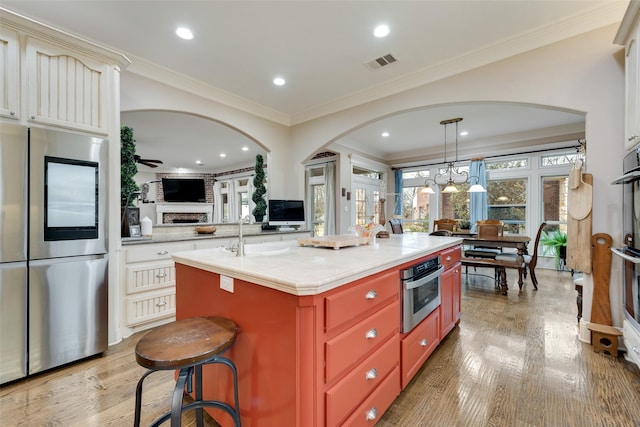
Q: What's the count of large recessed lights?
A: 3